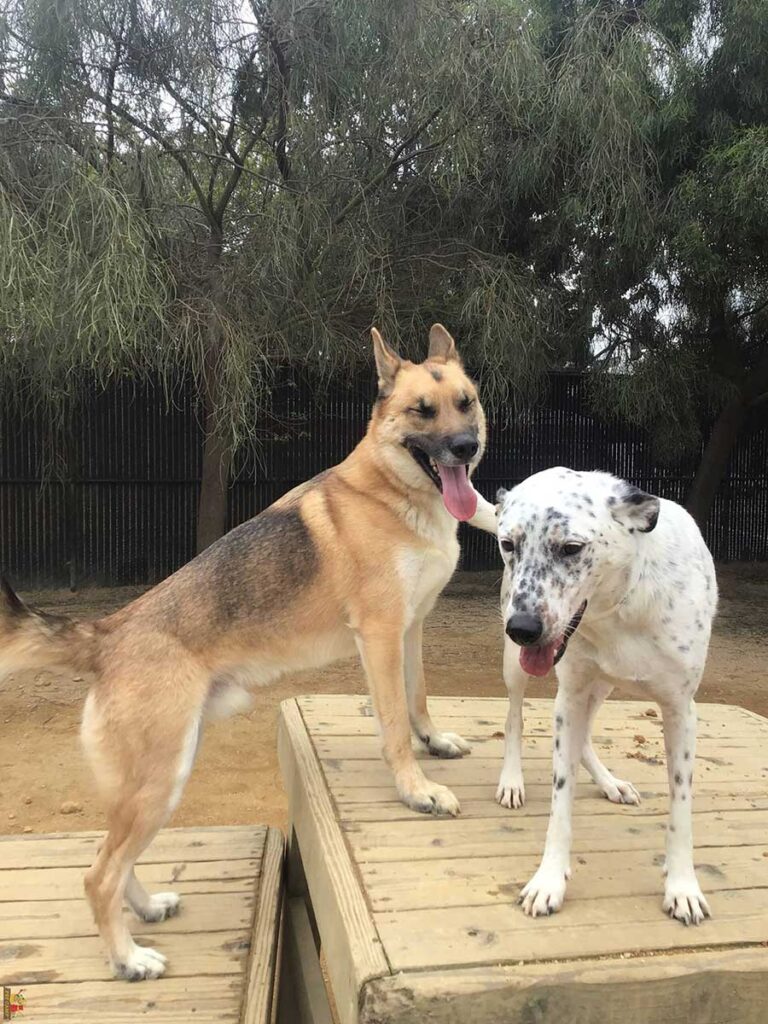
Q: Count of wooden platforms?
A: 2